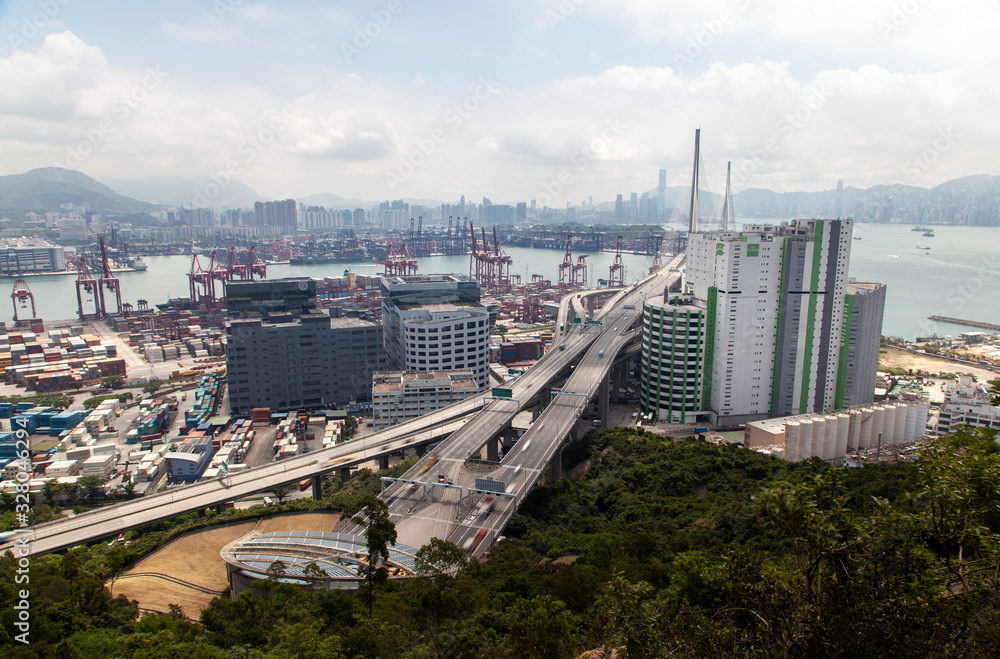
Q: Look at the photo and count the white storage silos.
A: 12